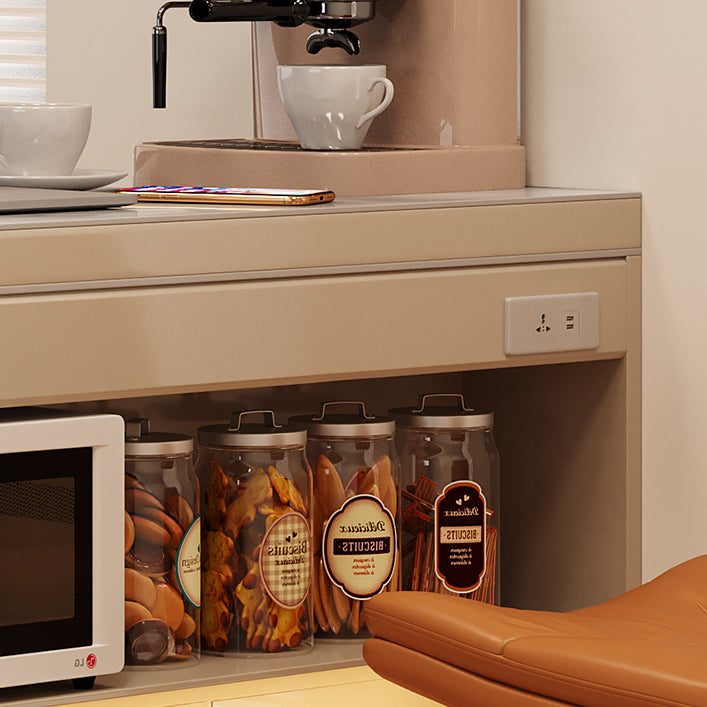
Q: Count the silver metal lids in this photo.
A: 4